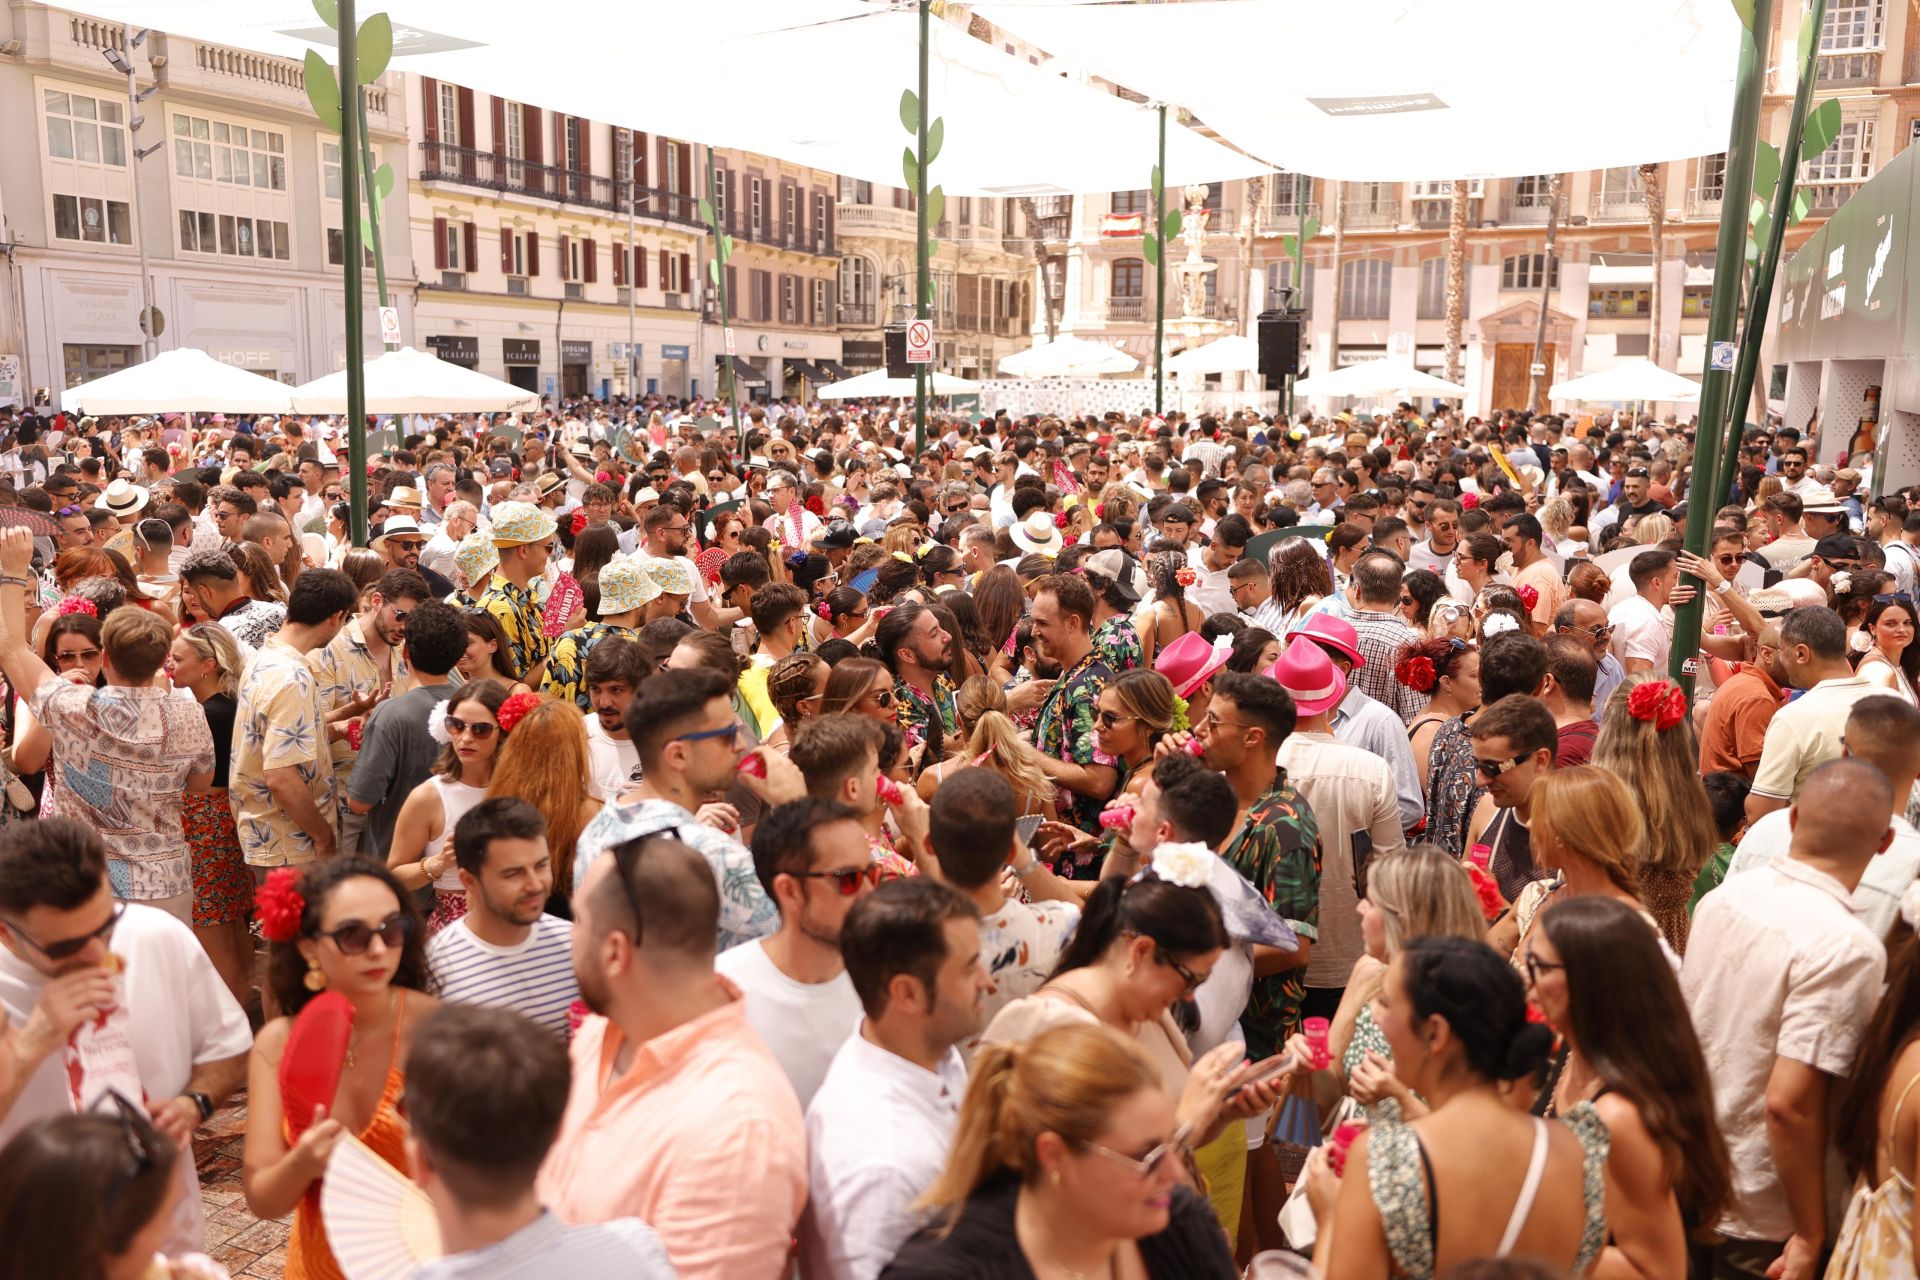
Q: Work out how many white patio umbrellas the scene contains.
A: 7